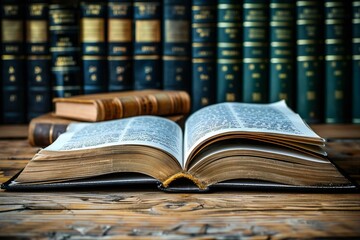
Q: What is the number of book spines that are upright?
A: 14